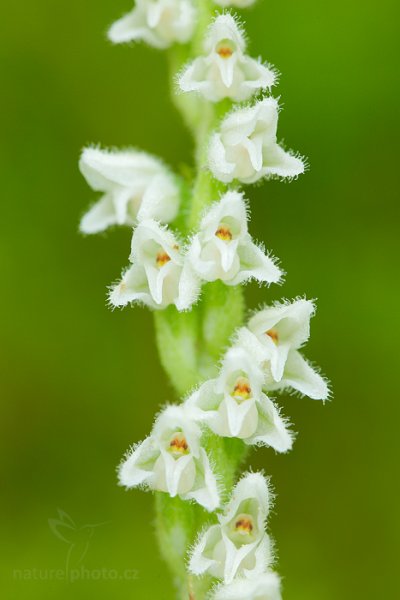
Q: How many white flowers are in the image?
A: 12